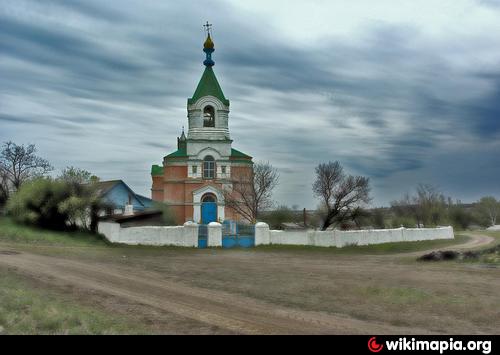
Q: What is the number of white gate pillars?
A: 3